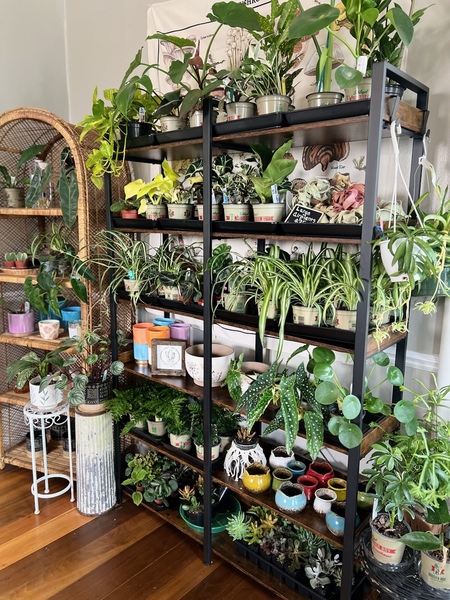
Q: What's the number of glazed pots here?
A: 11